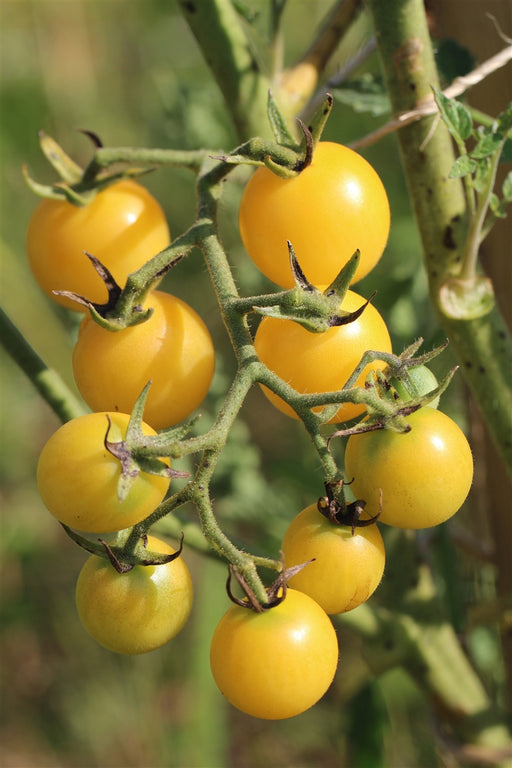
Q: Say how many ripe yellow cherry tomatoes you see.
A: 9